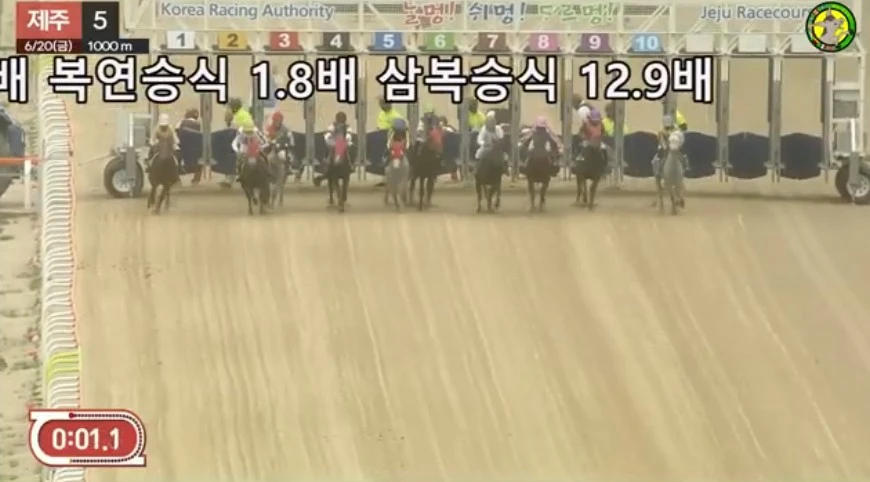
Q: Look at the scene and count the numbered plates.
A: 10